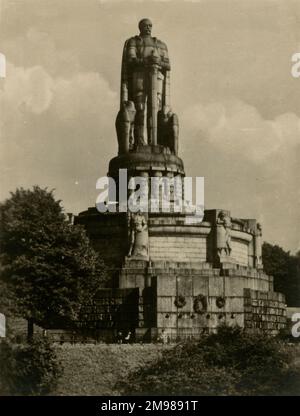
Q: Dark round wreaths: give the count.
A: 3